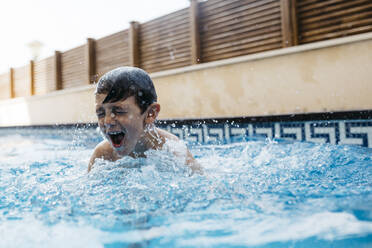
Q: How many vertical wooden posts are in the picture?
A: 7